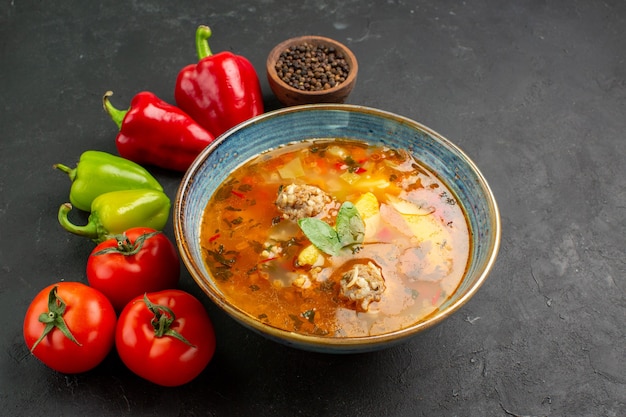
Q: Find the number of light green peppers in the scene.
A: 2